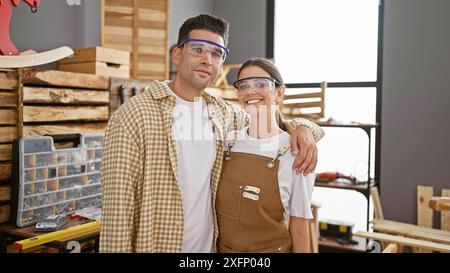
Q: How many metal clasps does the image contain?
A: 2